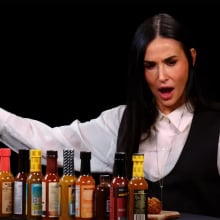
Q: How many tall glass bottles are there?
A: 8